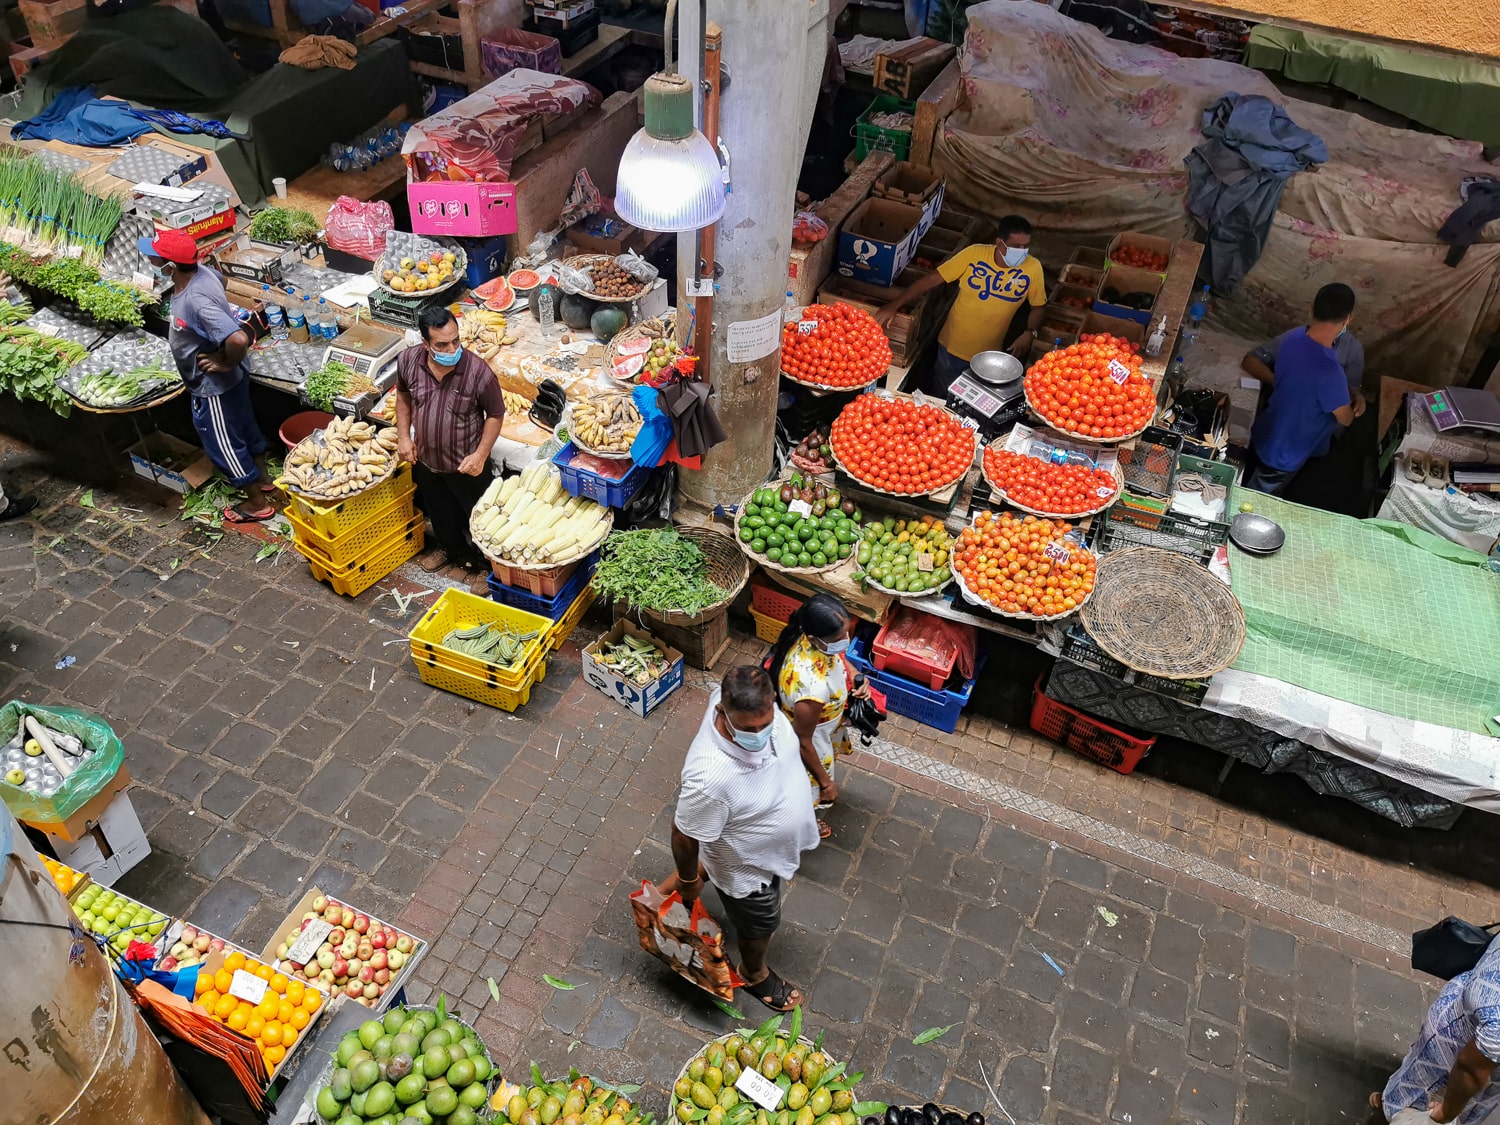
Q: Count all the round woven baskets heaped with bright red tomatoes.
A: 4